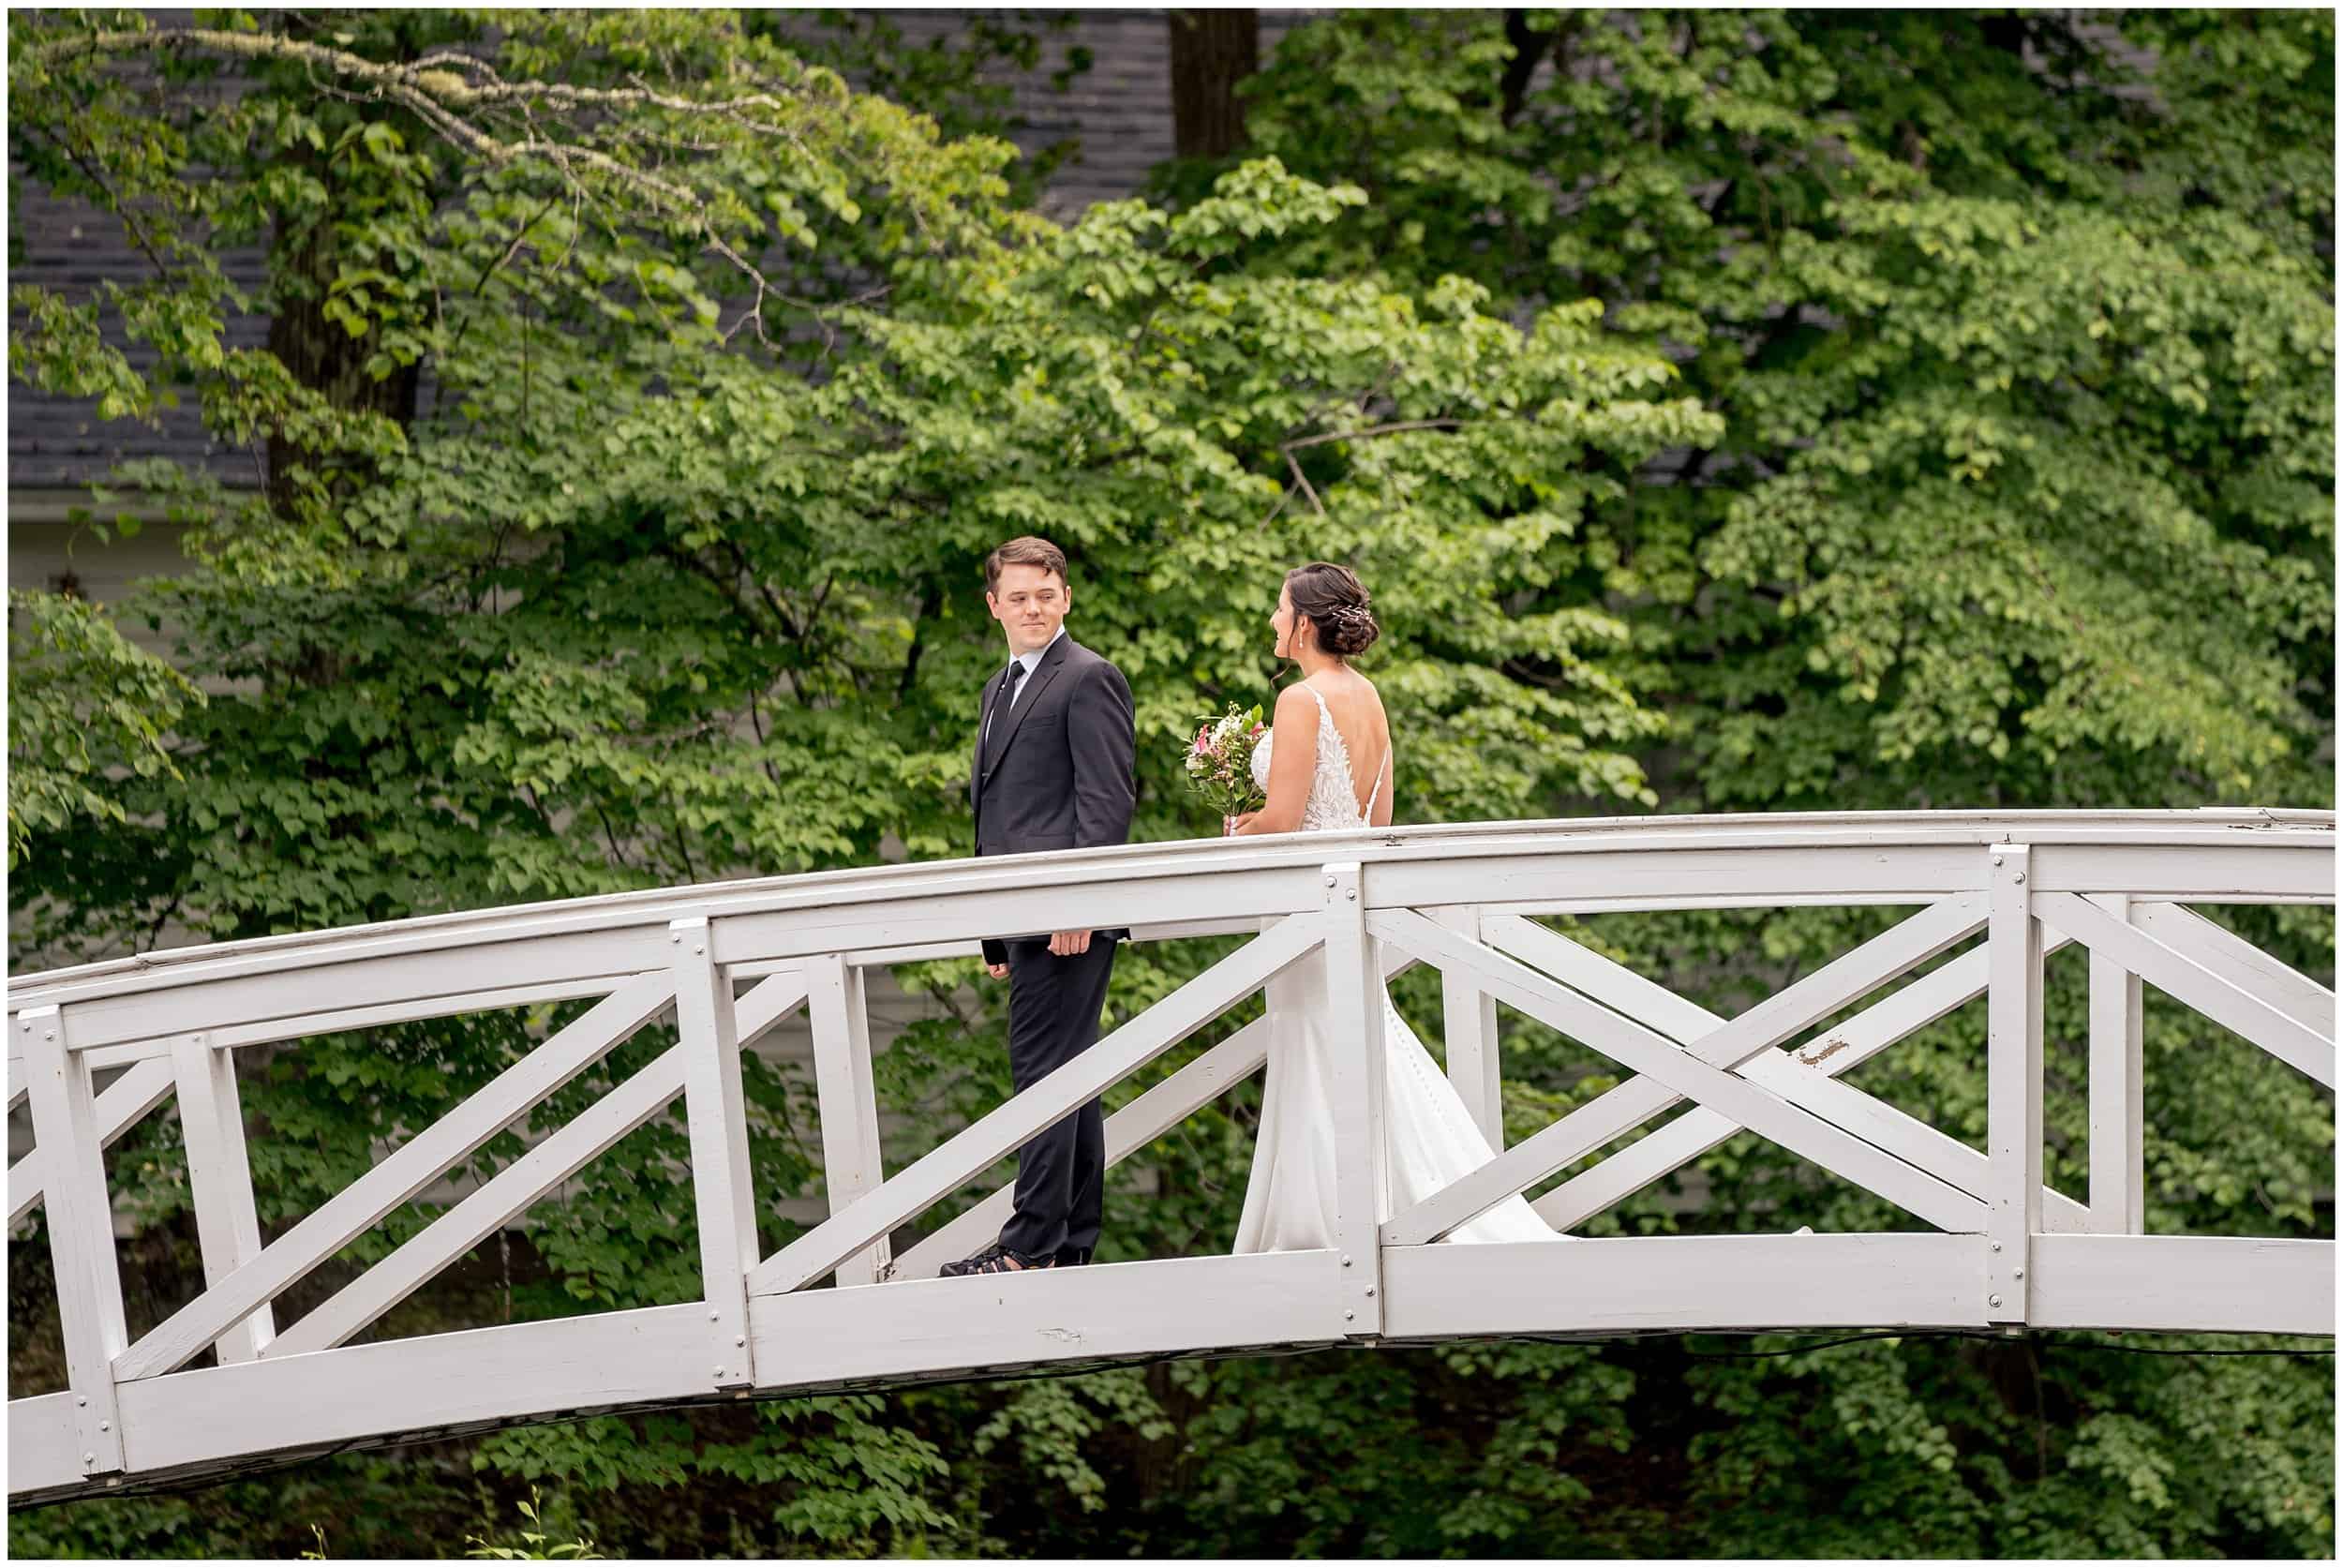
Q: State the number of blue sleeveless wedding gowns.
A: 0